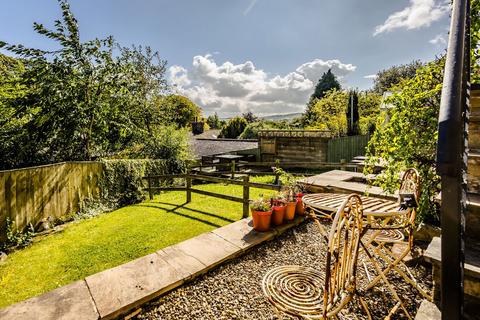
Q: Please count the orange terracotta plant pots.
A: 4